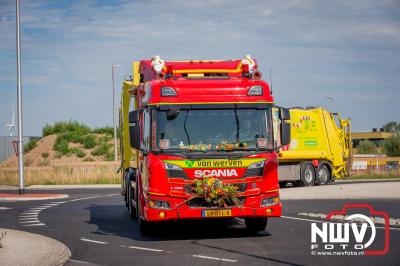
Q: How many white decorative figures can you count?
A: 2